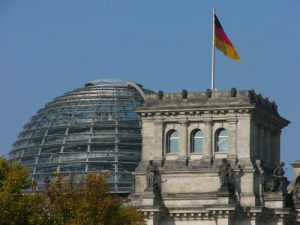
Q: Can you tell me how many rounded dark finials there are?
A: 4